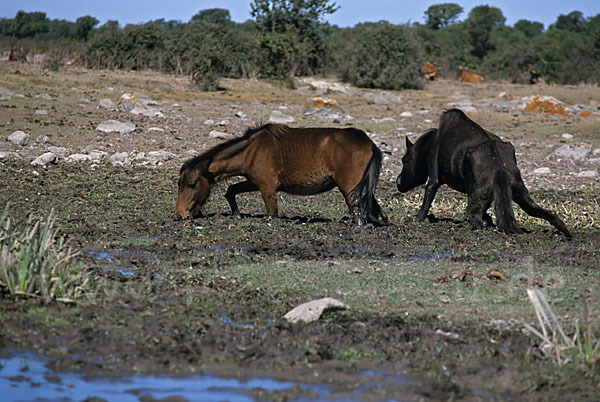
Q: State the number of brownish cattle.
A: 2